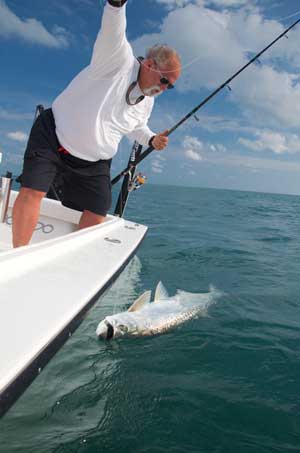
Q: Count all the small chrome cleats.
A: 2